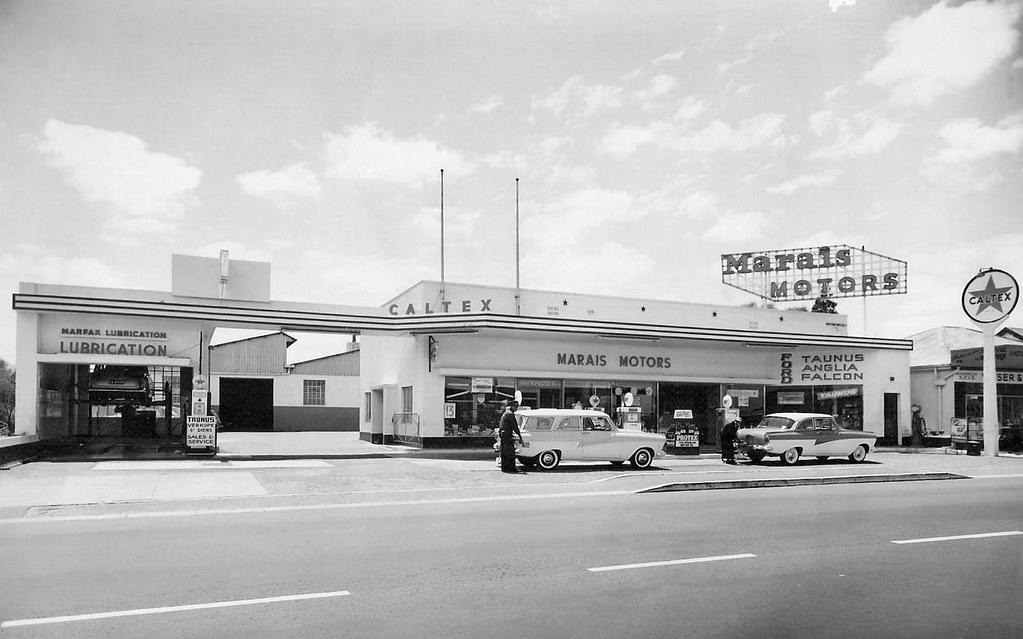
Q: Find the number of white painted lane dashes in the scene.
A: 3